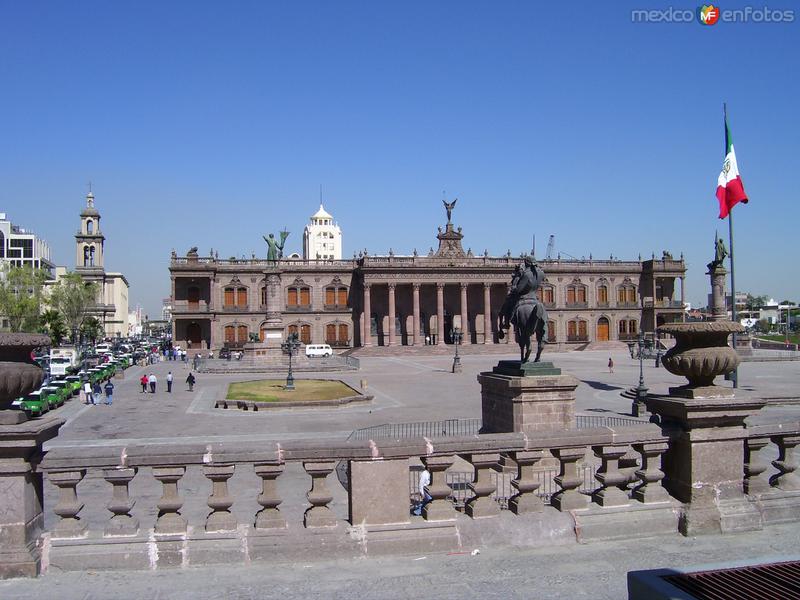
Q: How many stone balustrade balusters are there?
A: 14